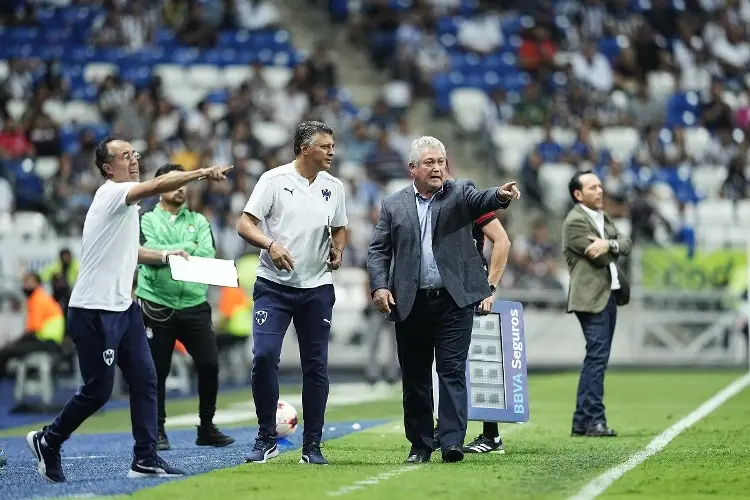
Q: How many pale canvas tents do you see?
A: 0